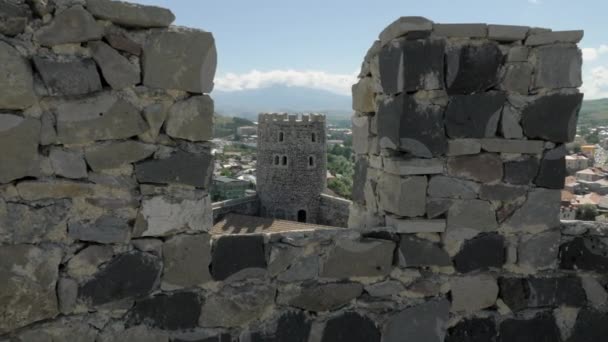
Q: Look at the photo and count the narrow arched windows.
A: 5